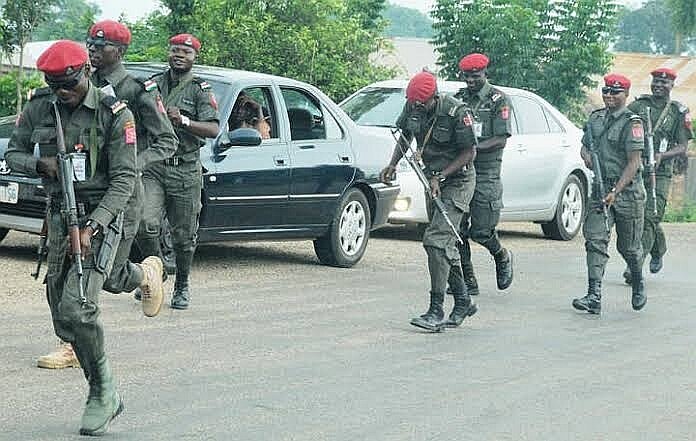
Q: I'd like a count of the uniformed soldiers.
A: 7